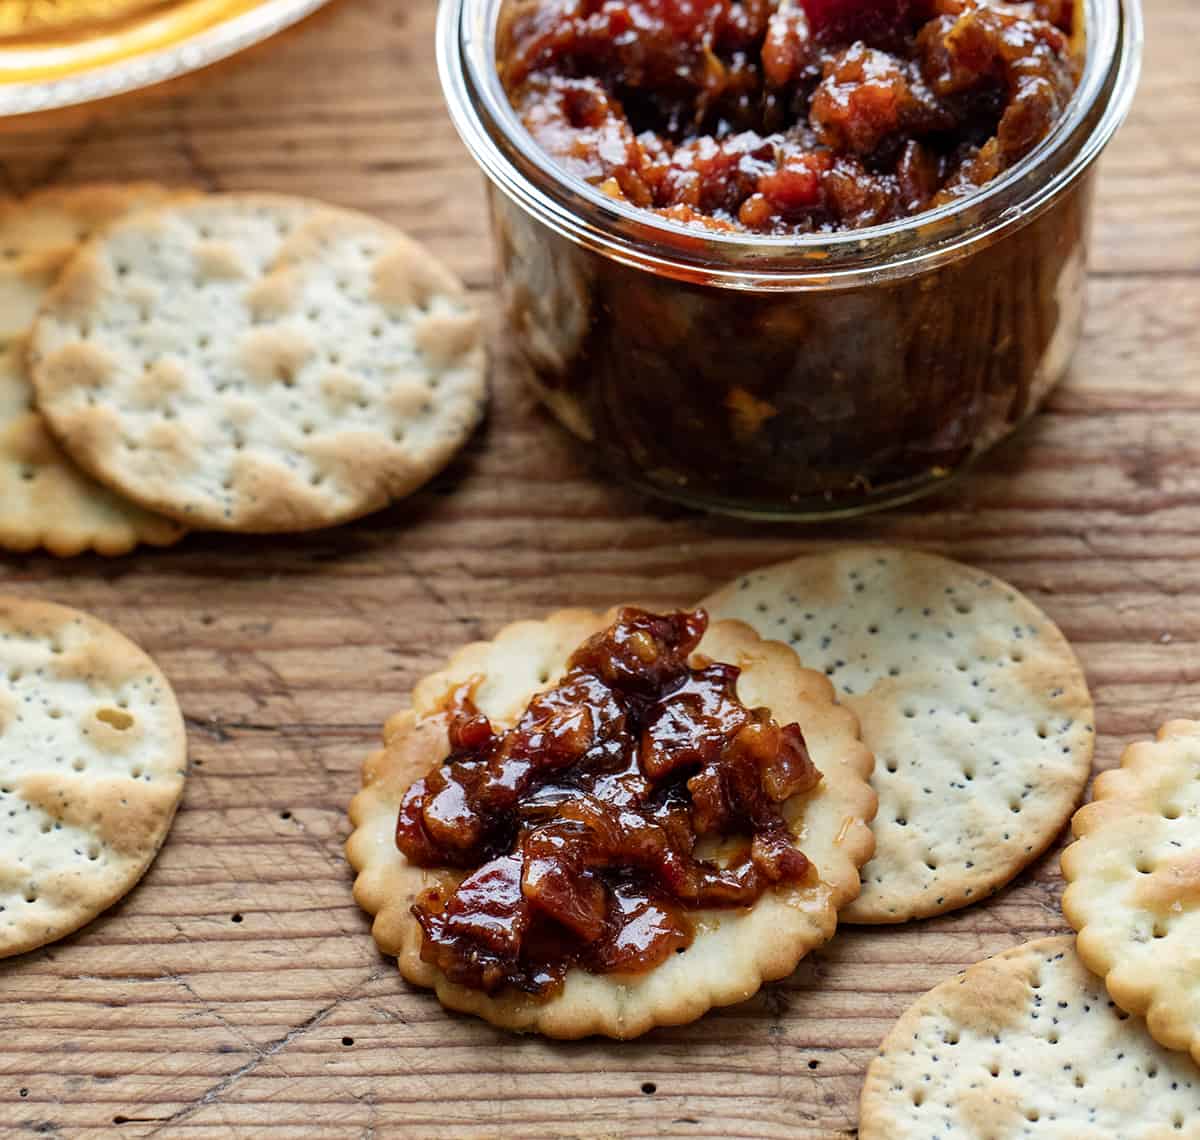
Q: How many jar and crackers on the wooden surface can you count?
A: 8